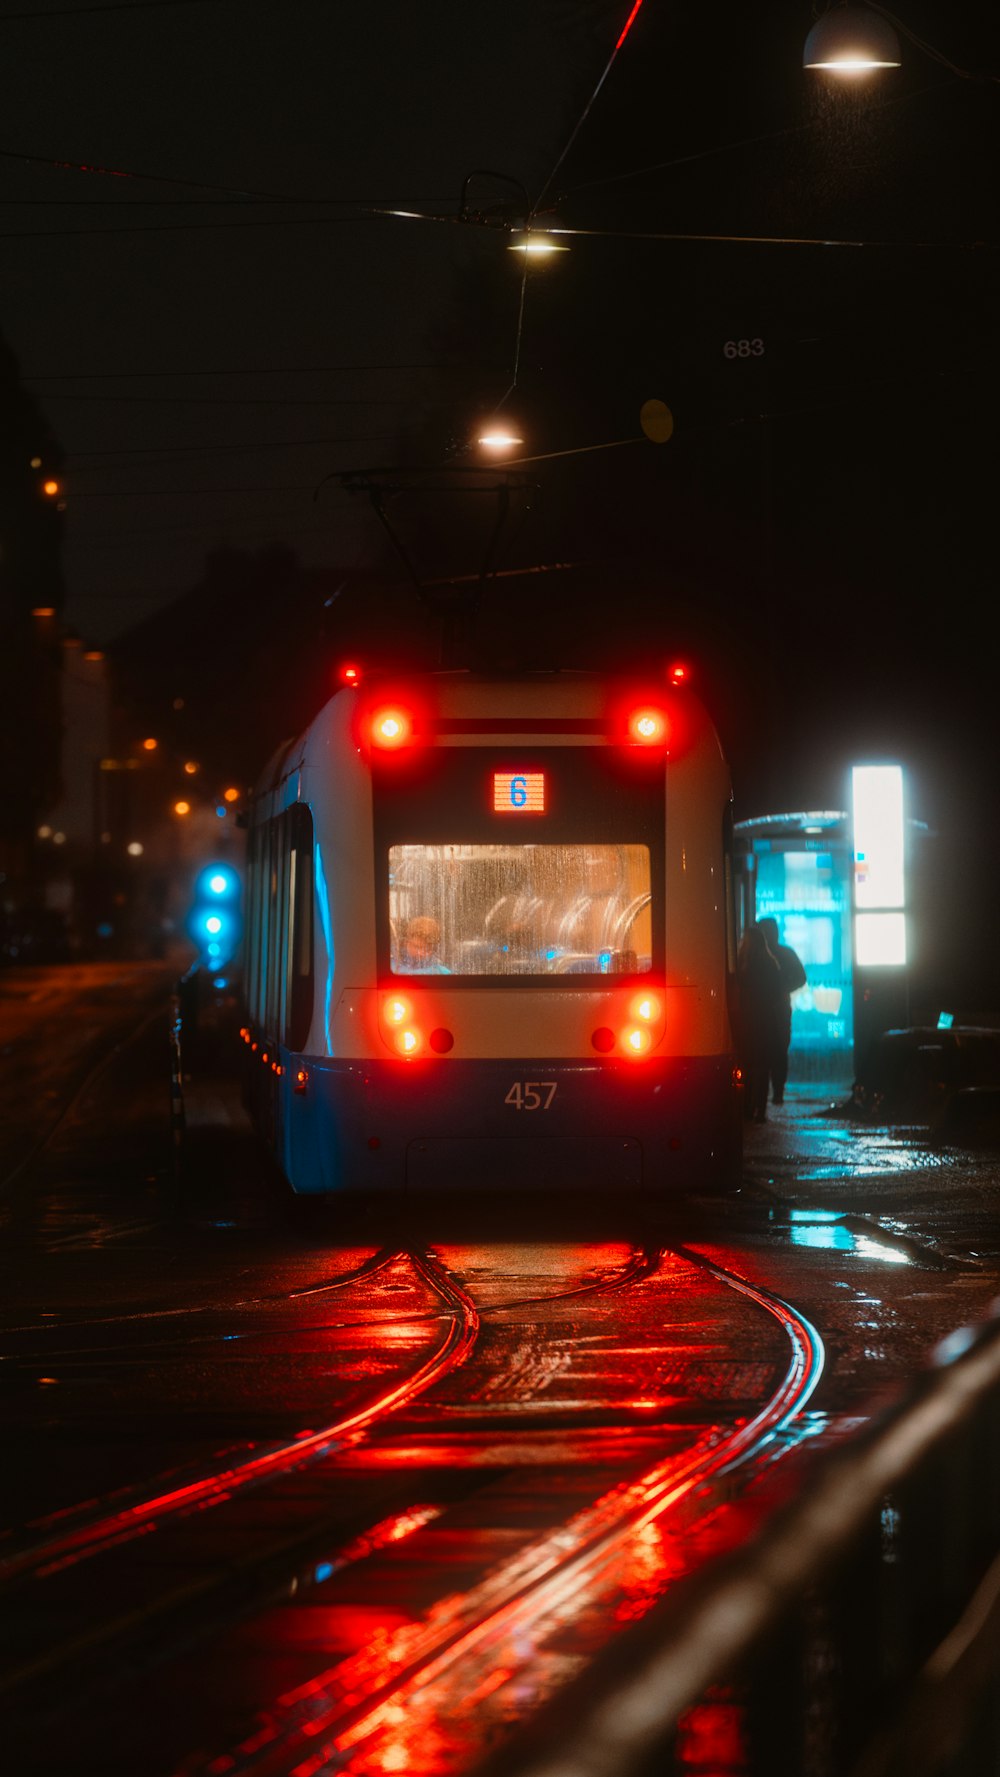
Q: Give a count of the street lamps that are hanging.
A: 3